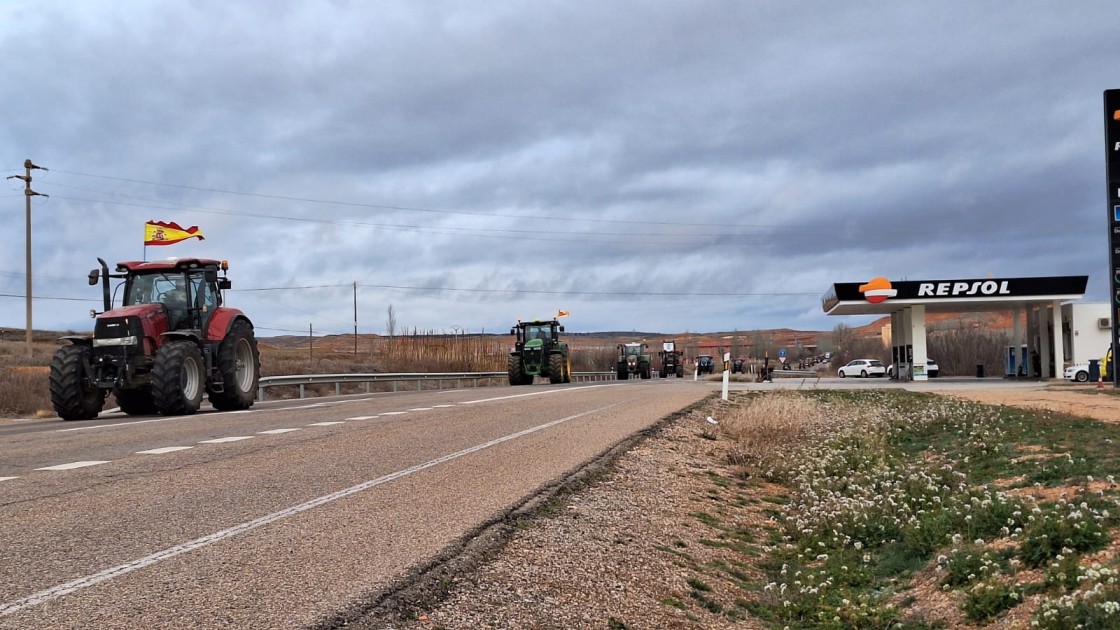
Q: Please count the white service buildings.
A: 1